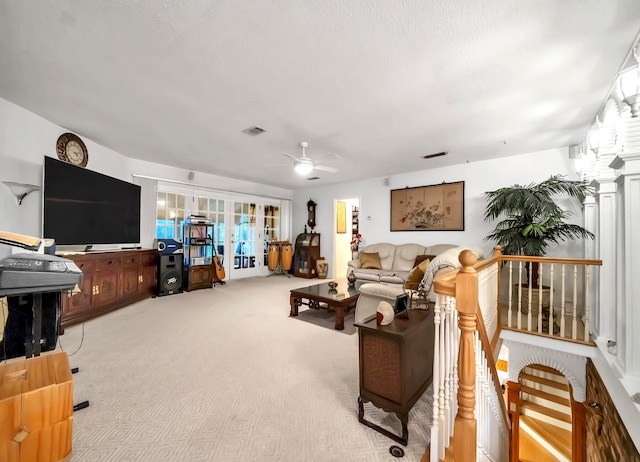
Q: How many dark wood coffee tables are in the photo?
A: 1